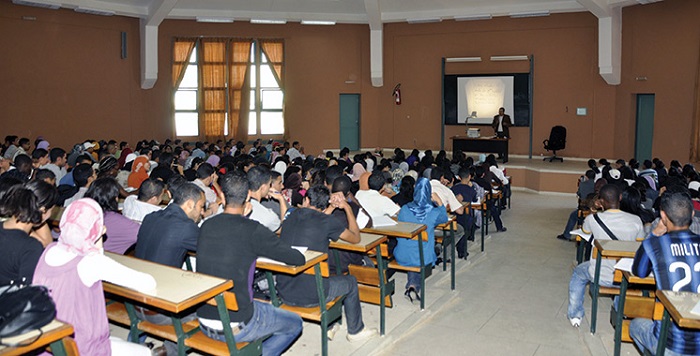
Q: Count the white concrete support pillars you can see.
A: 3